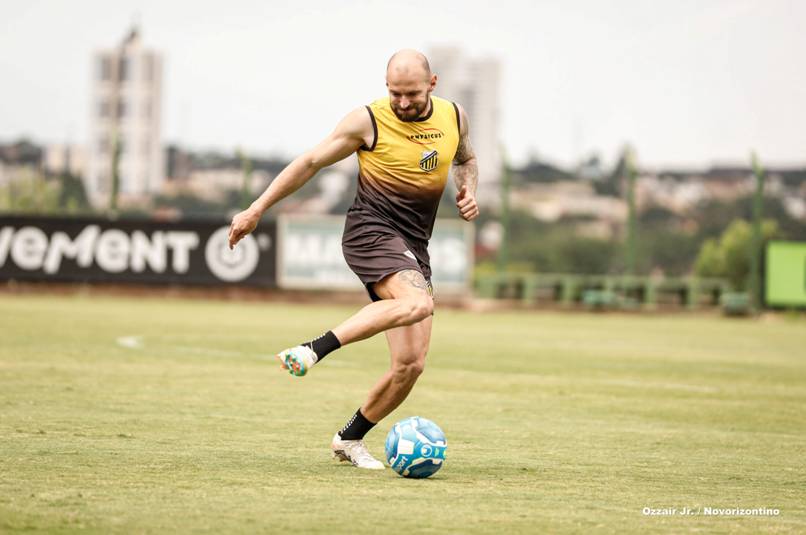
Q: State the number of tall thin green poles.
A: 5